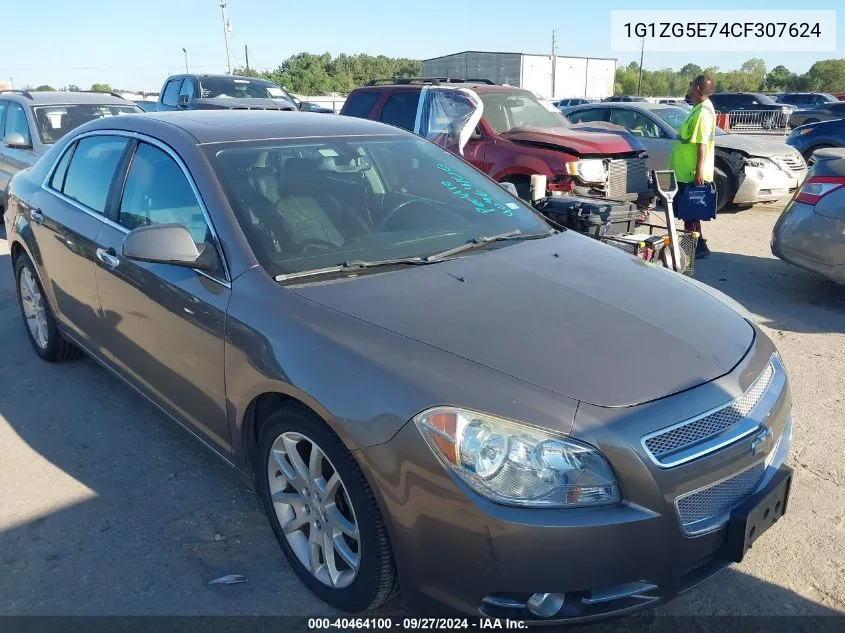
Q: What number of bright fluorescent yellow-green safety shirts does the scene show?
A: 1